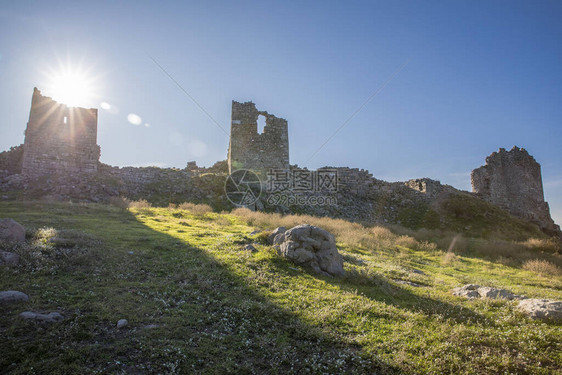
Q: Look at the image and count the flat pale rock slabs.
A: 2